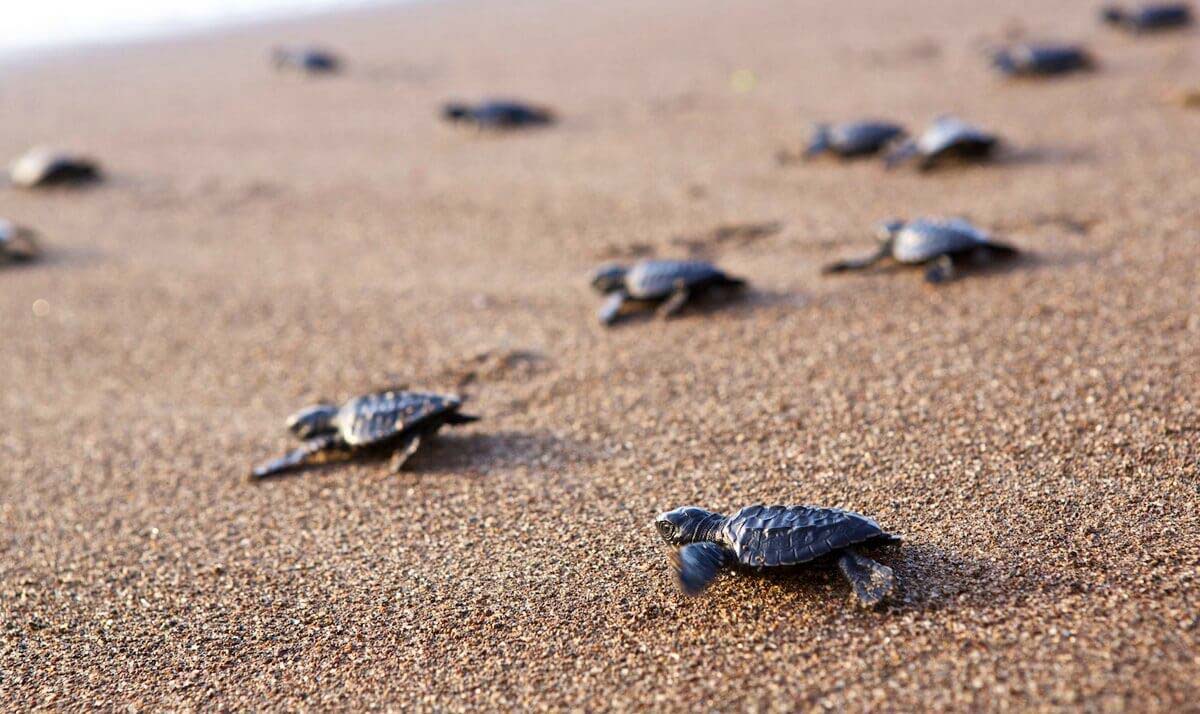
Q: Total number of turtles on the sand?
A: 12